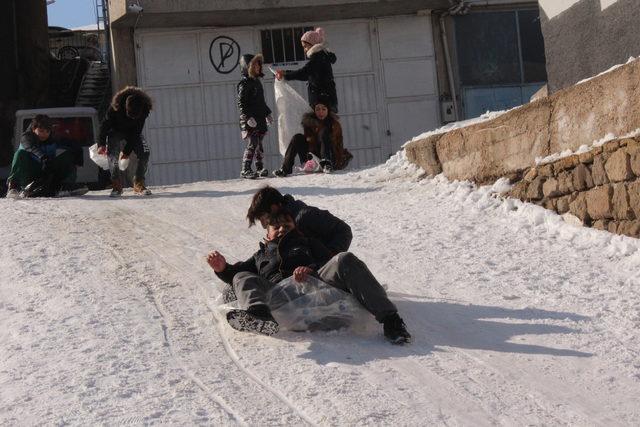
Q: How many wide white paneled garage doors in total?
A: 1